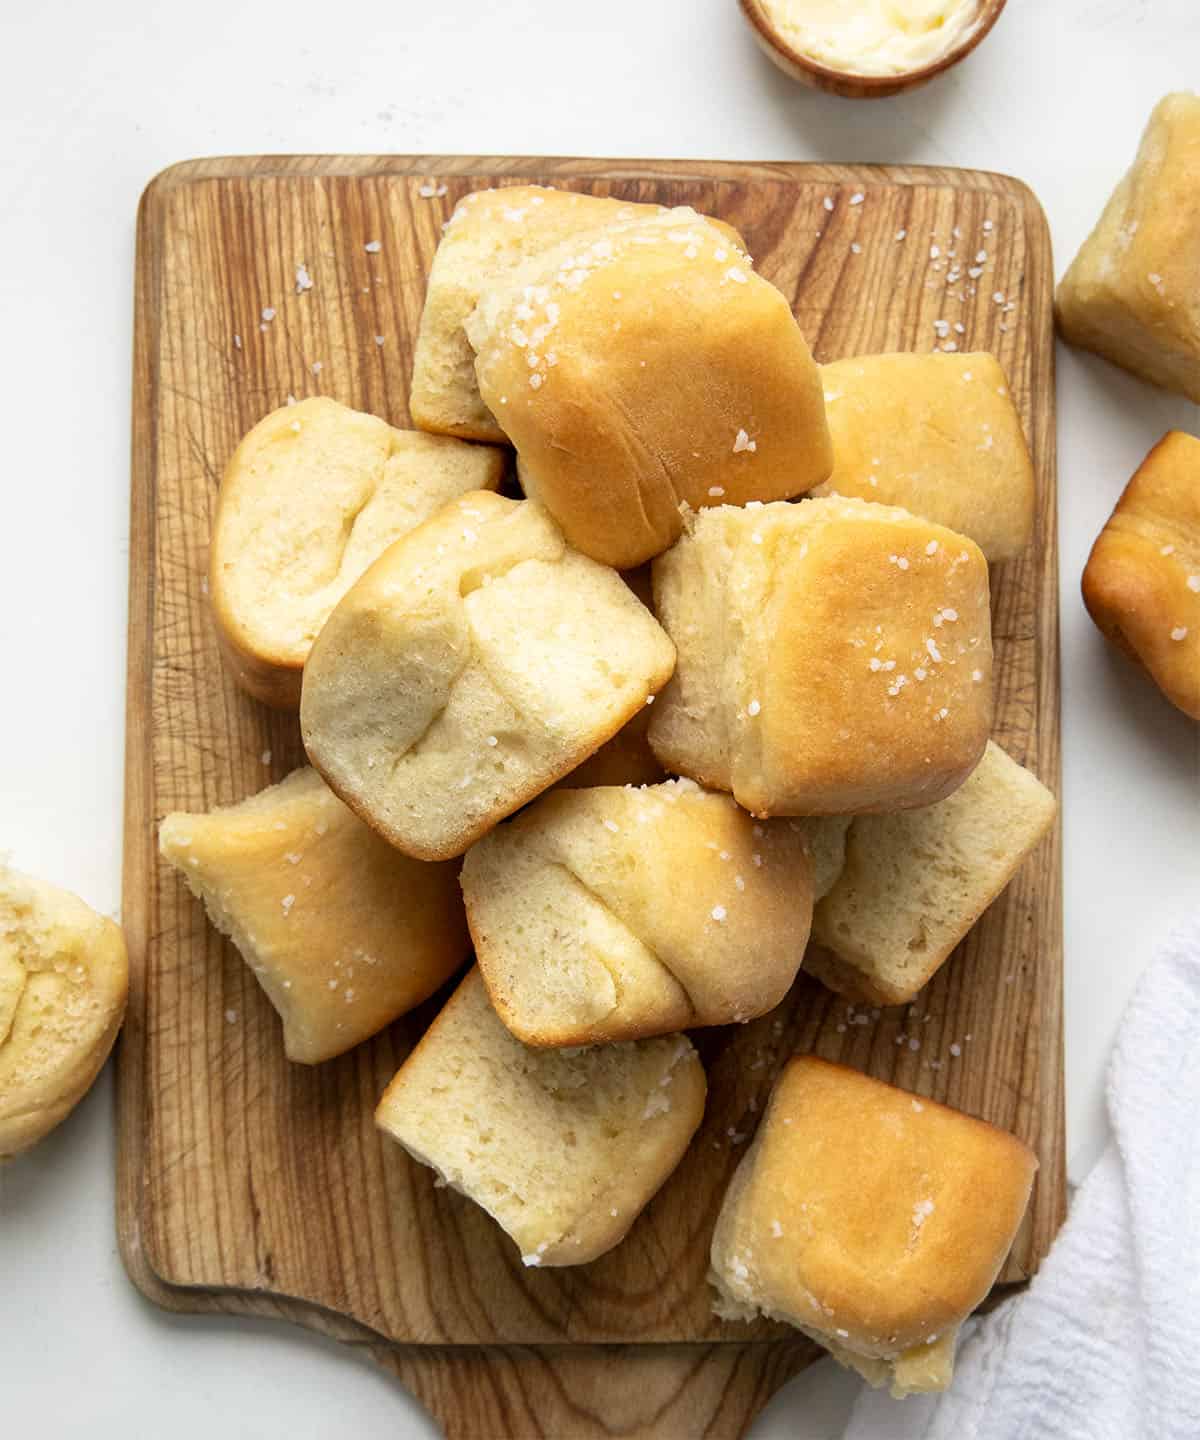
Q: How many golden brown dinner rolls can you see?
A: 14